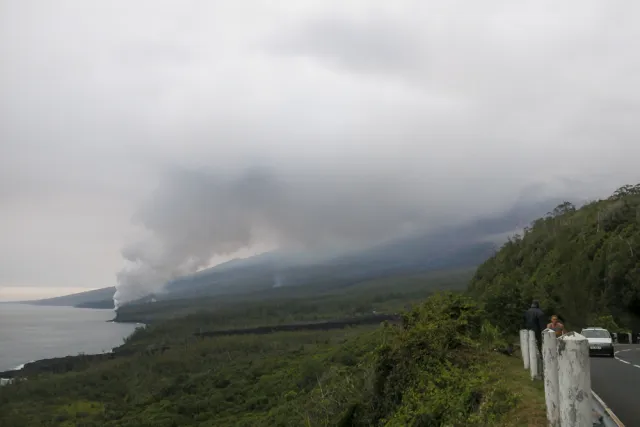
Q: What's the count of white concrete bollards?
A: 4